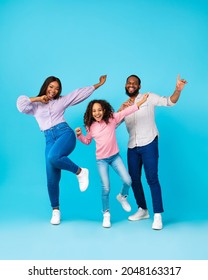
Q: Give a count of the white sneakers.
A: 6